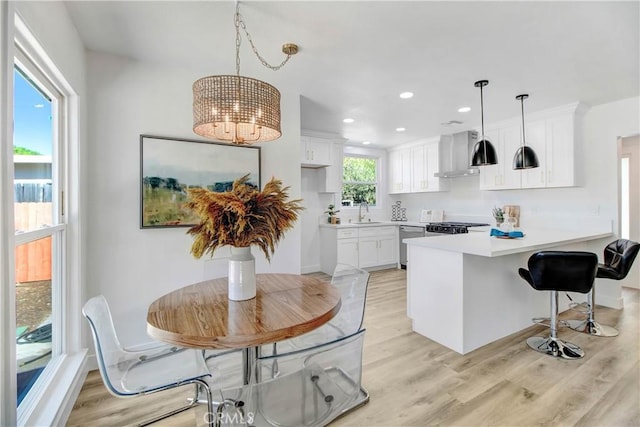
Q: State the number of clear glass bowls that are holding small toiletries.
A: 0